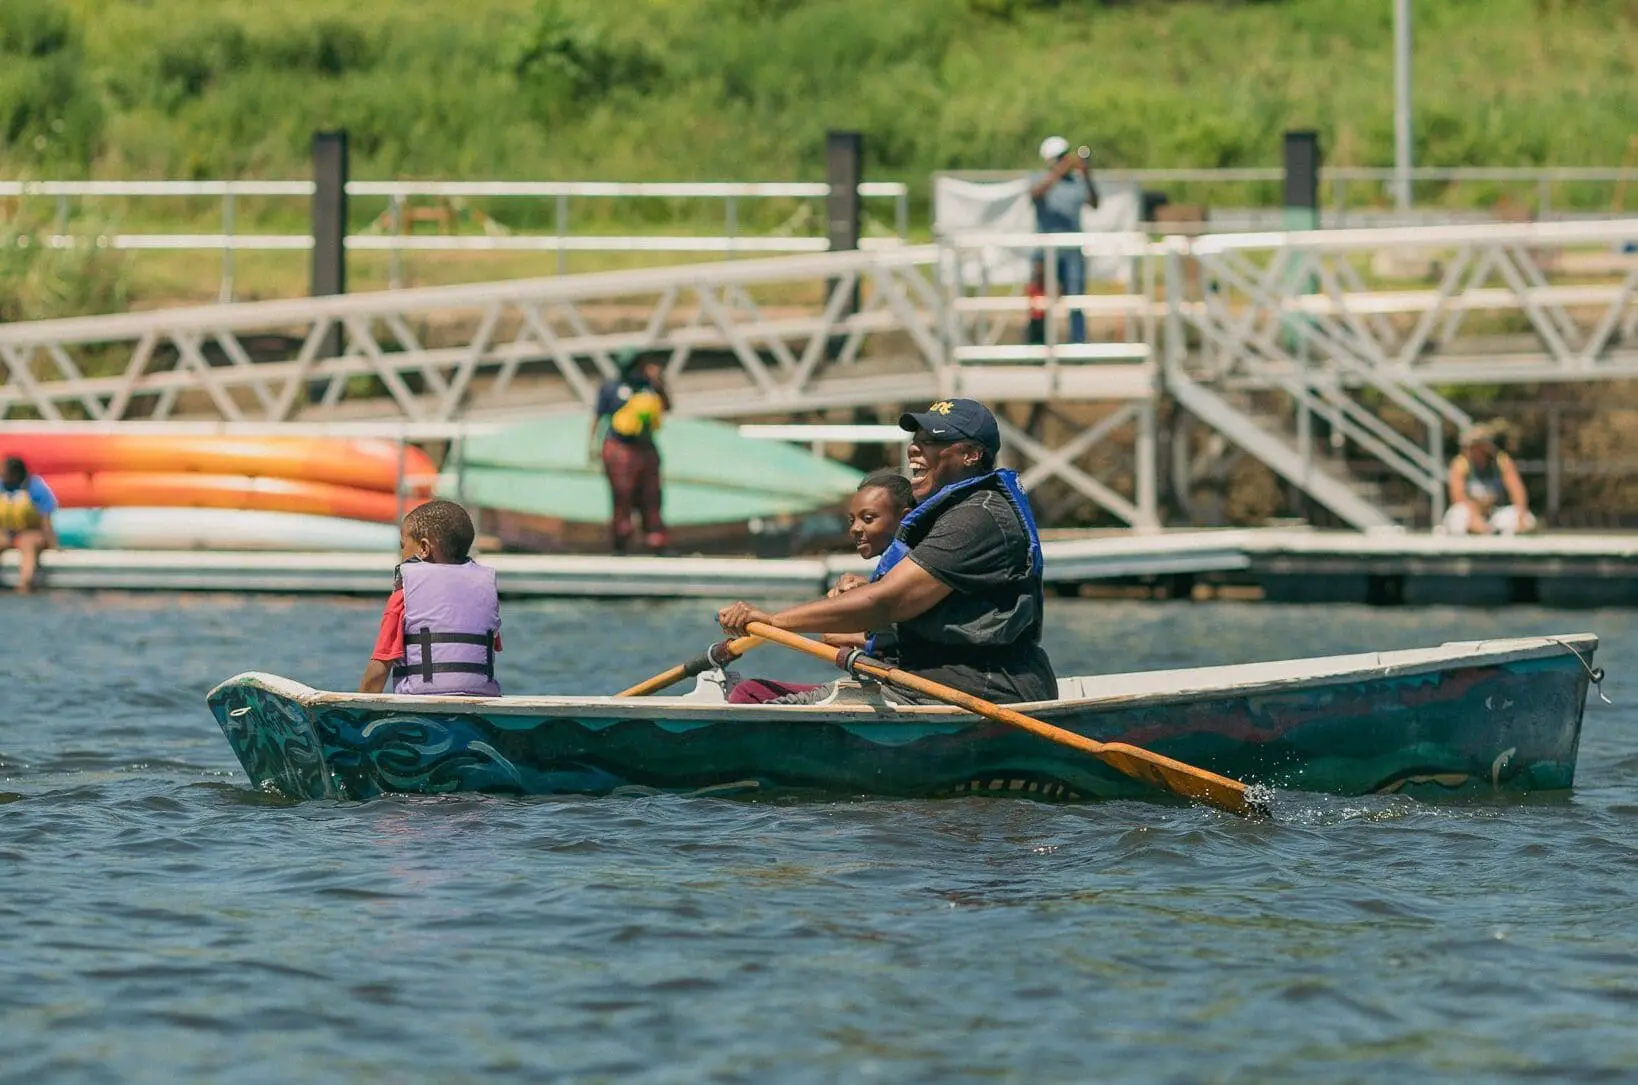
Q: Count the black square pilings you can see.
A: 3